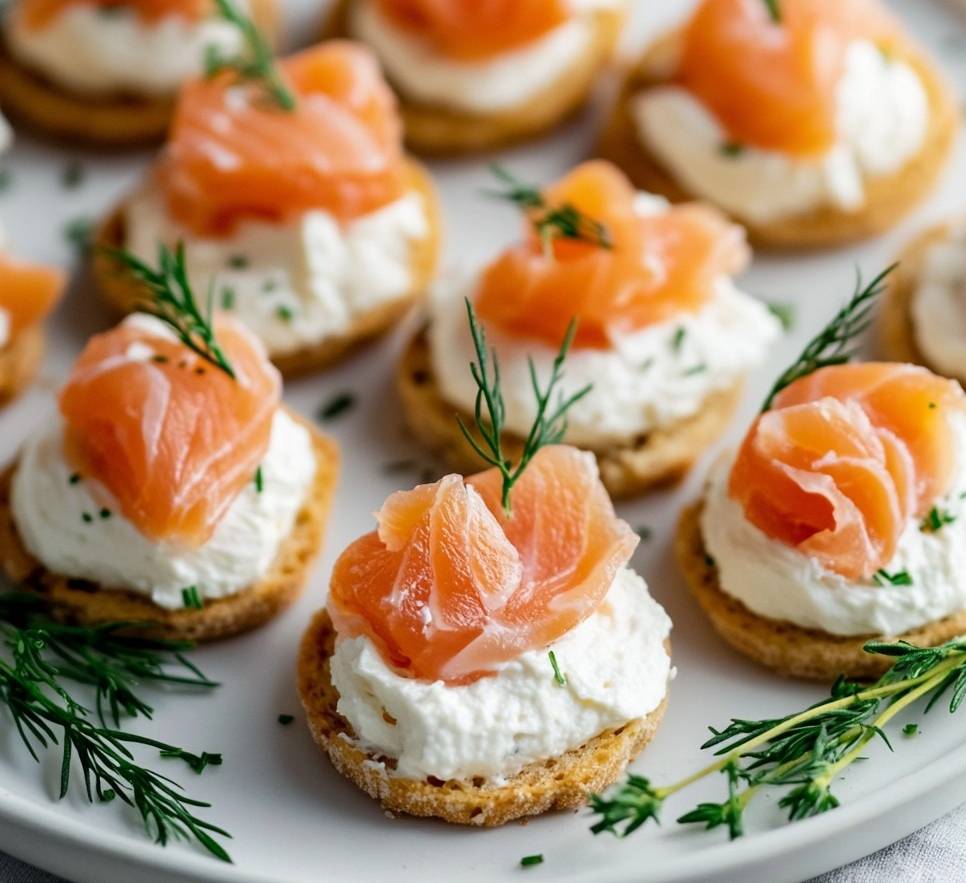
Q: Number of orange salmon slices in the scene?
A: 9